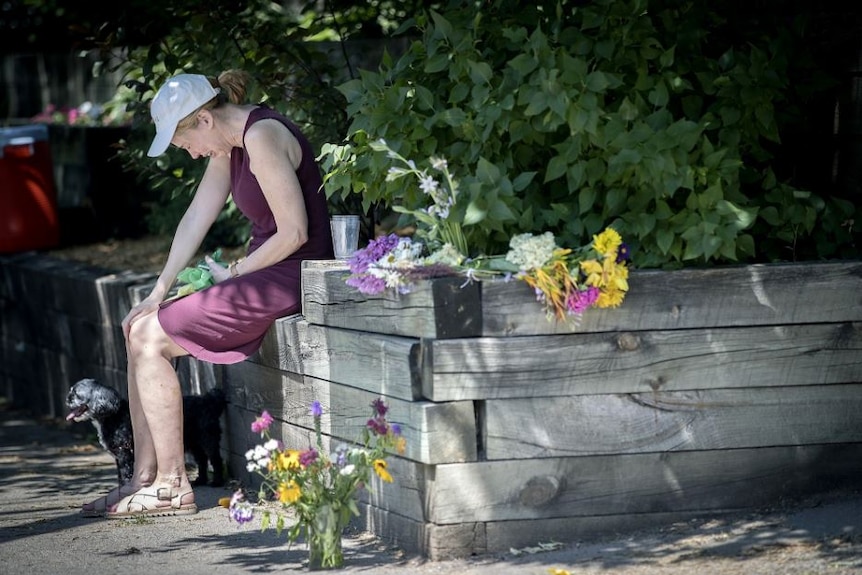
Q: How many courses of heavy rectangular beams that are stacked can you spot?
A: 5